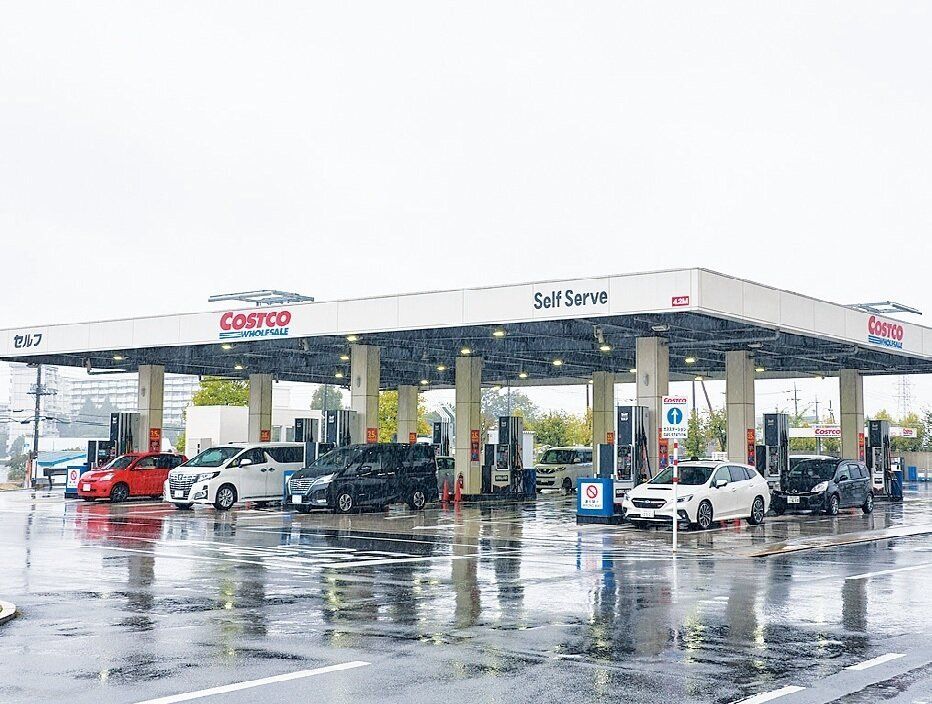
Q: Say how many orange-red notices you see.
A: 9